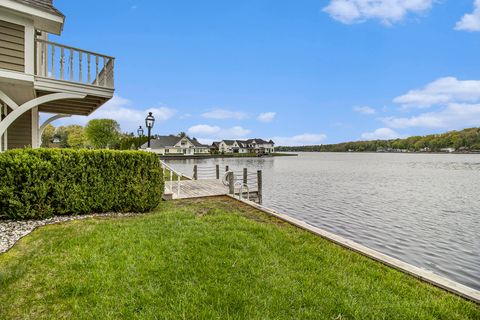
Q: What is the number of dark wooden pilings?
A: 6